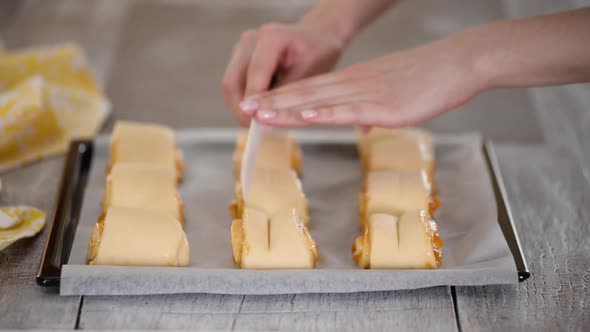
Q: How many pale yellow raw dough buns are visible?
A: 9